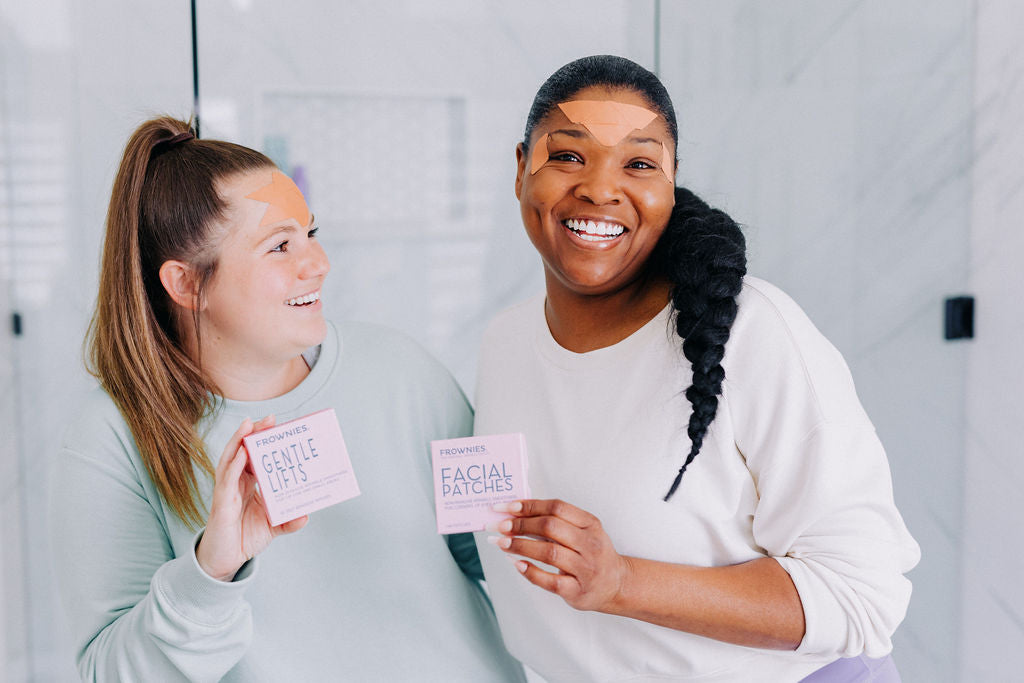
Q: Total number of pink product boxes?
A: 2